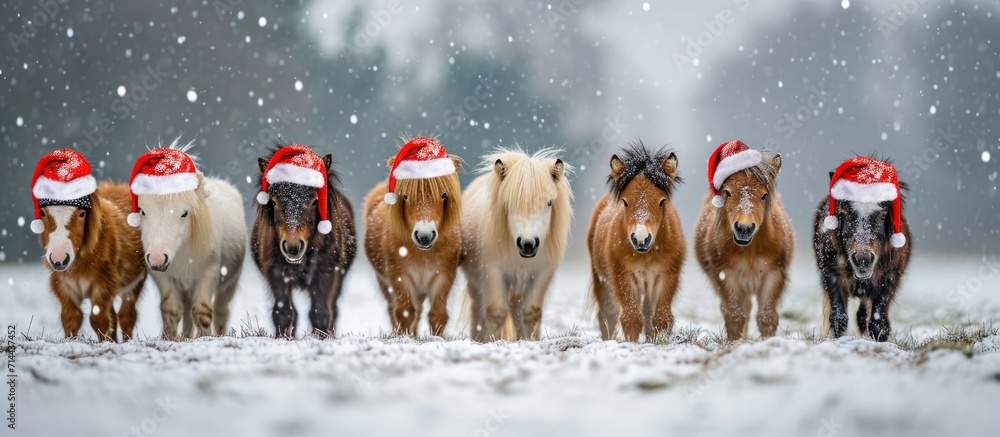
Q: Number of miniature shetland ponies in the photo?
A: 8